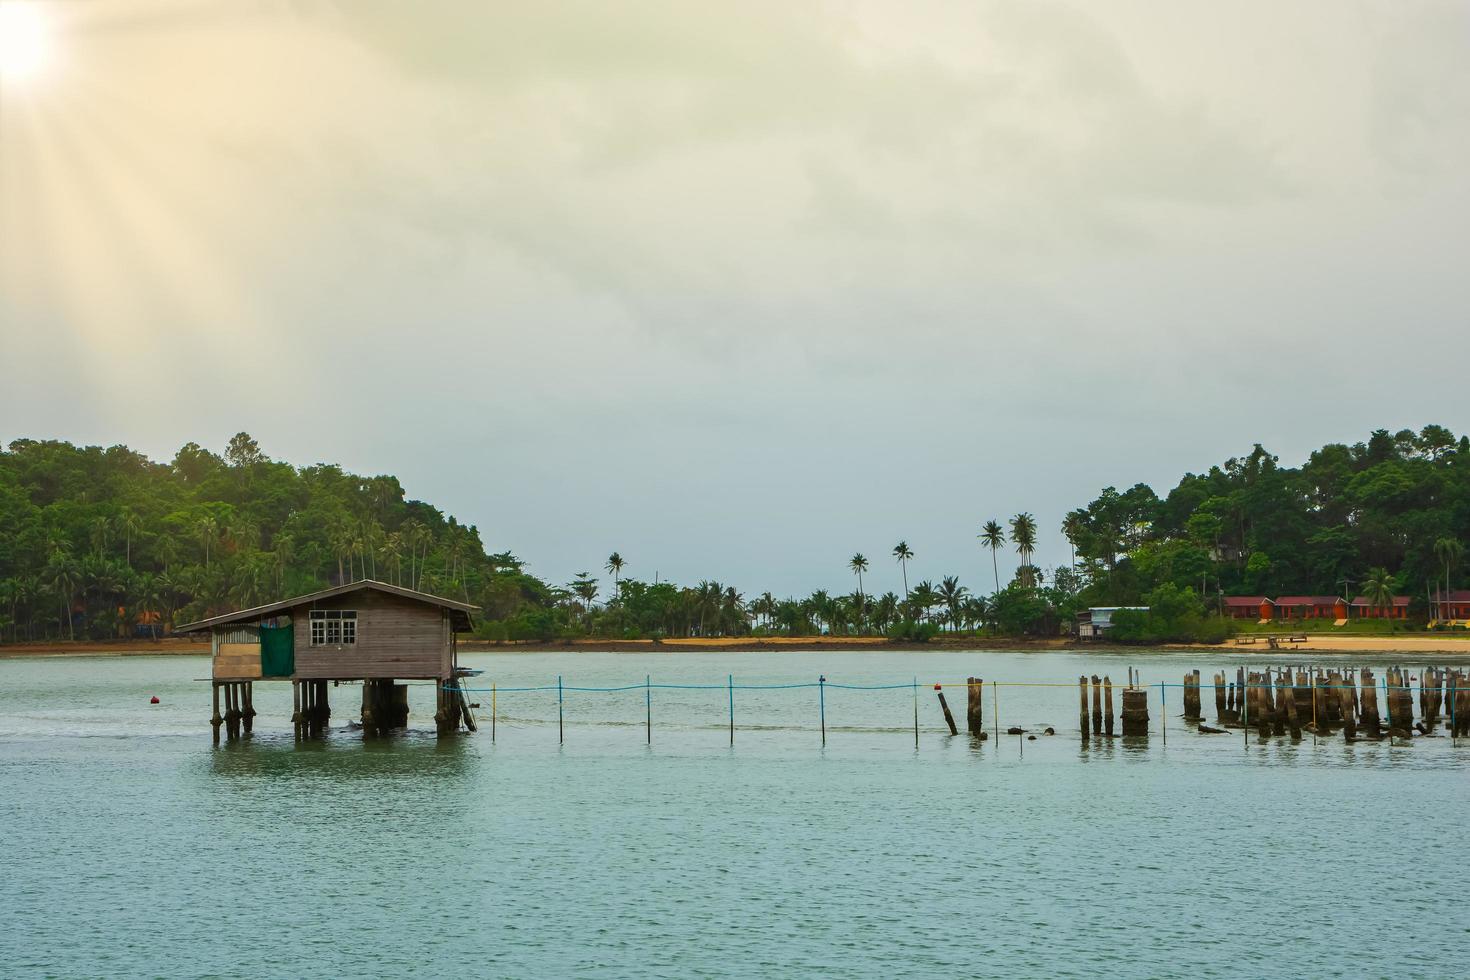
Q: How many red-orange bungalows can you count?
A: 4